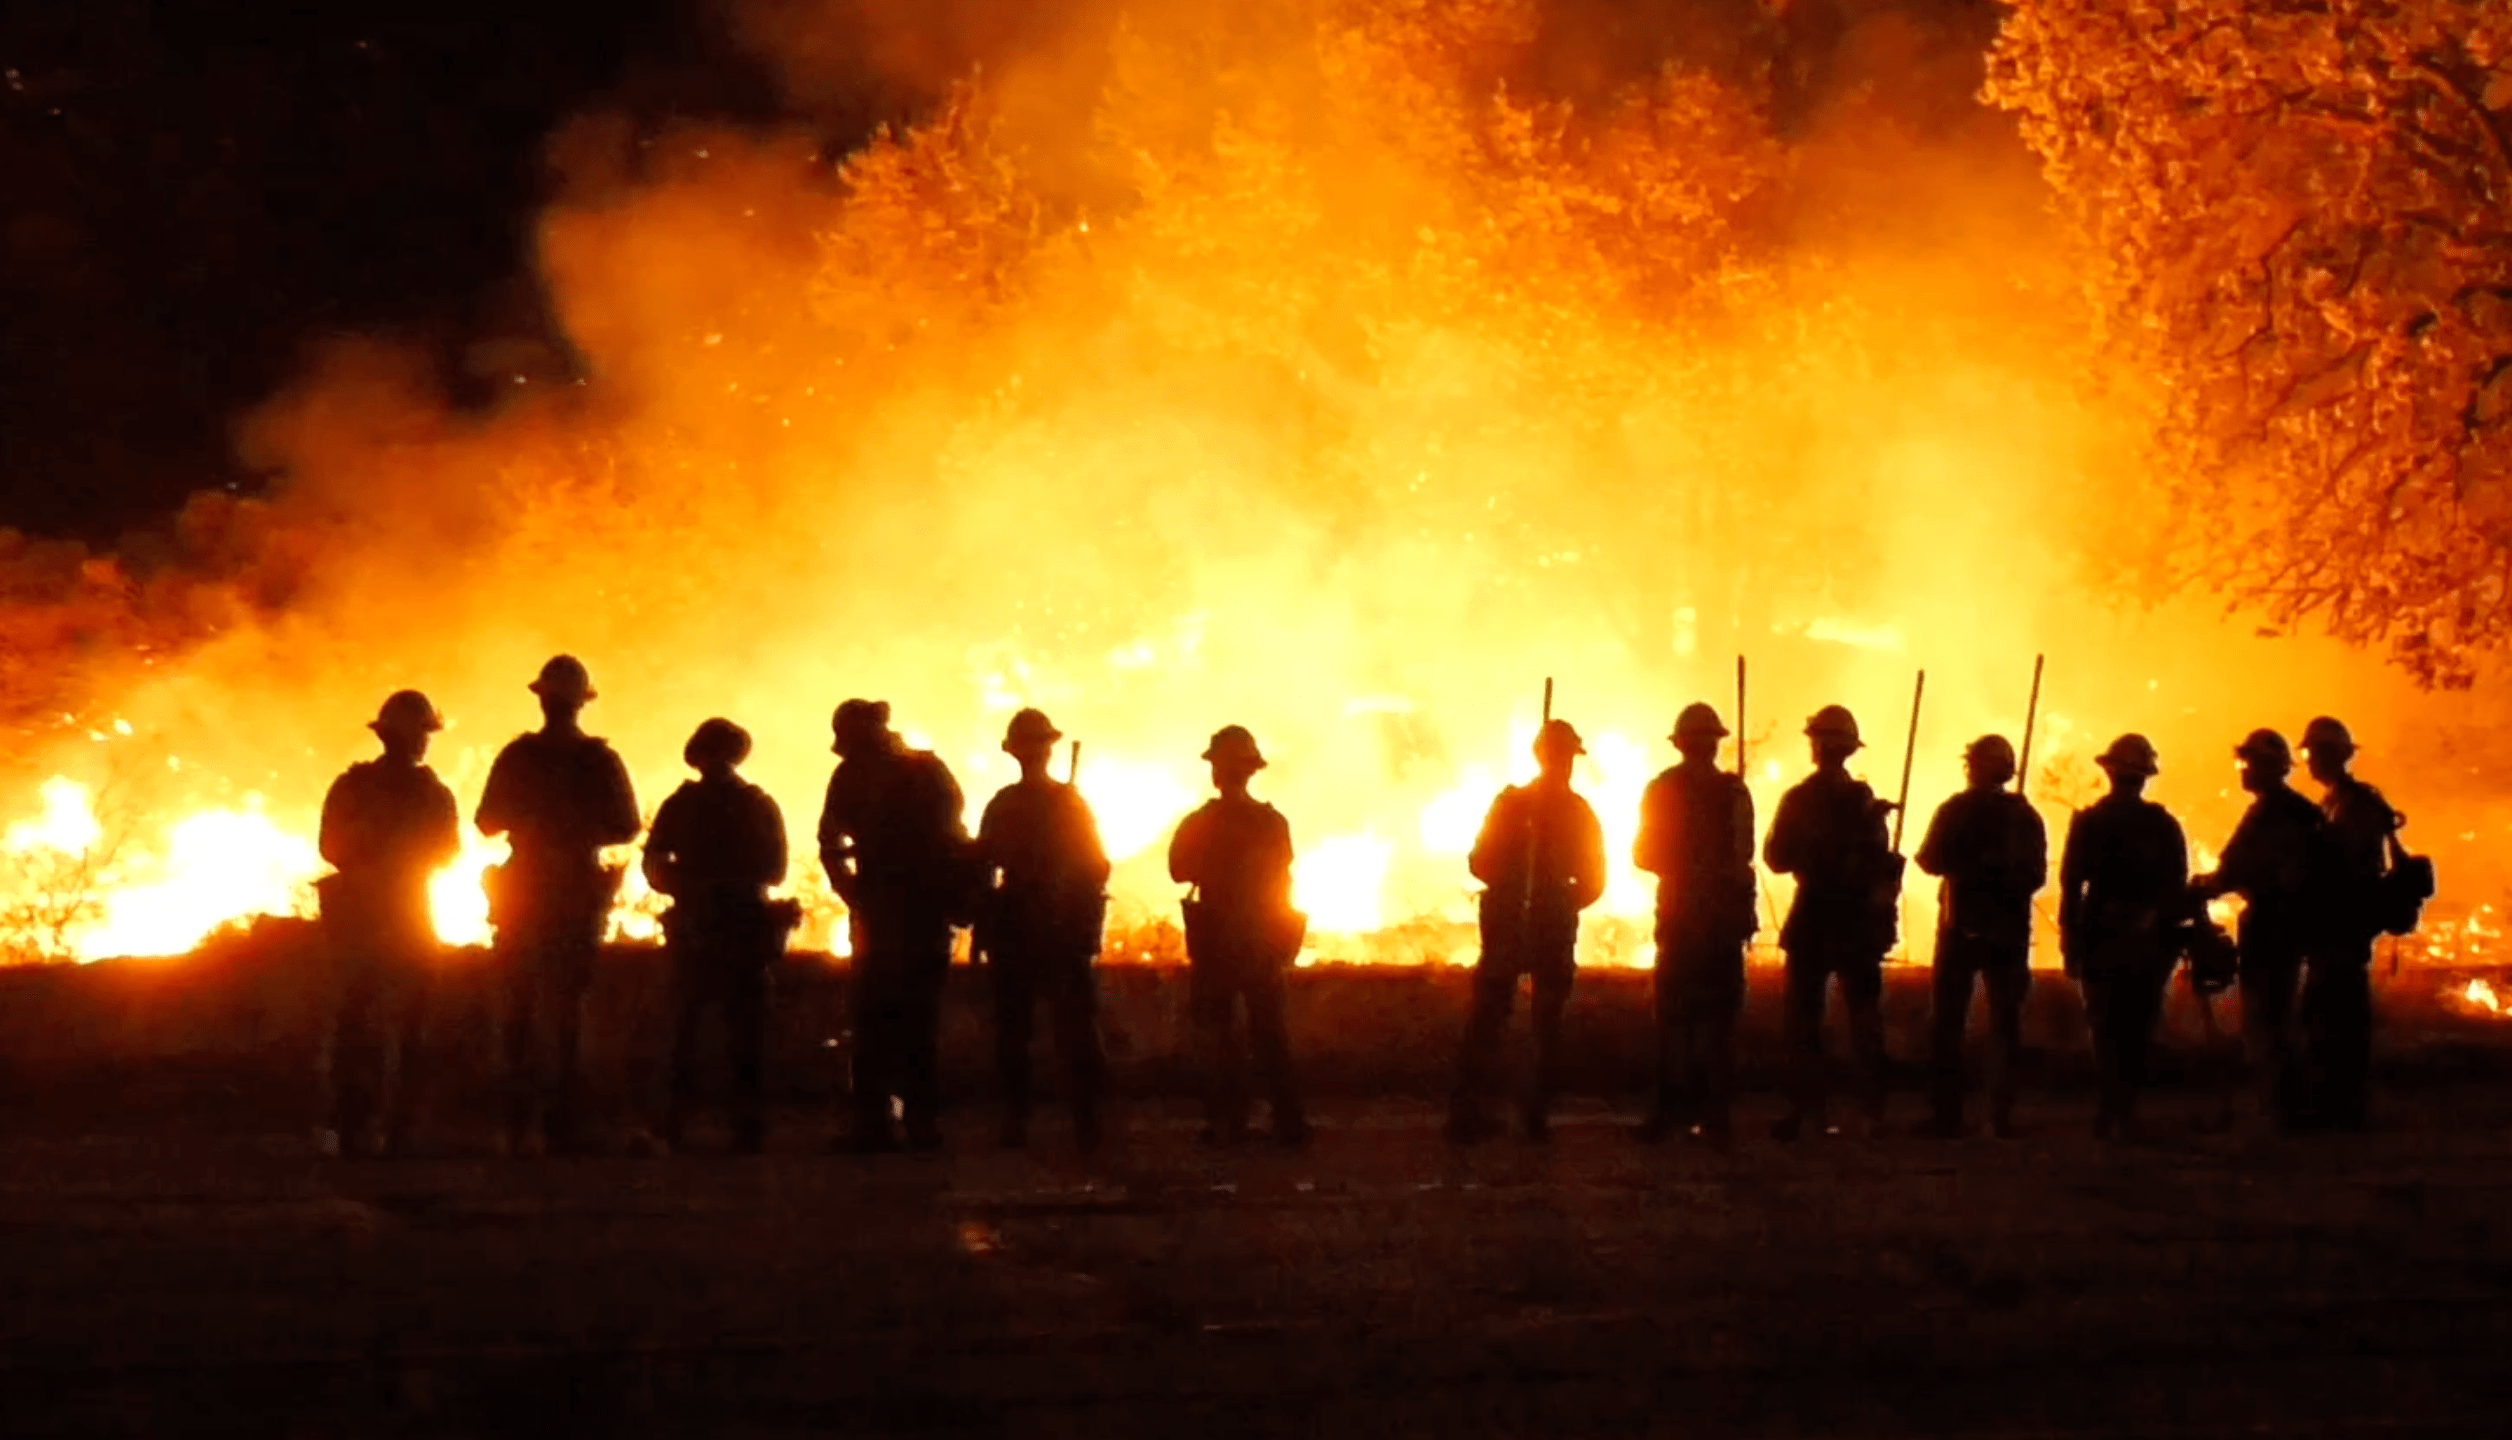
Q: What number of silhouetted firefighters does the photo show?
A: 13